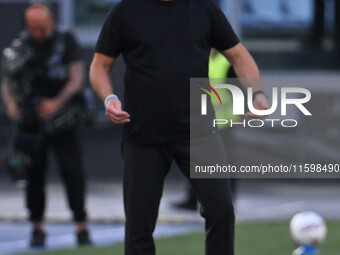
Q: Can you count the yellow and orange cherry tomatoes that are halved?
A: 0